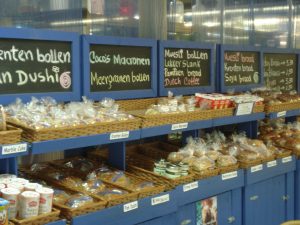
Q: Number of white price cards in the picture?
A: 12